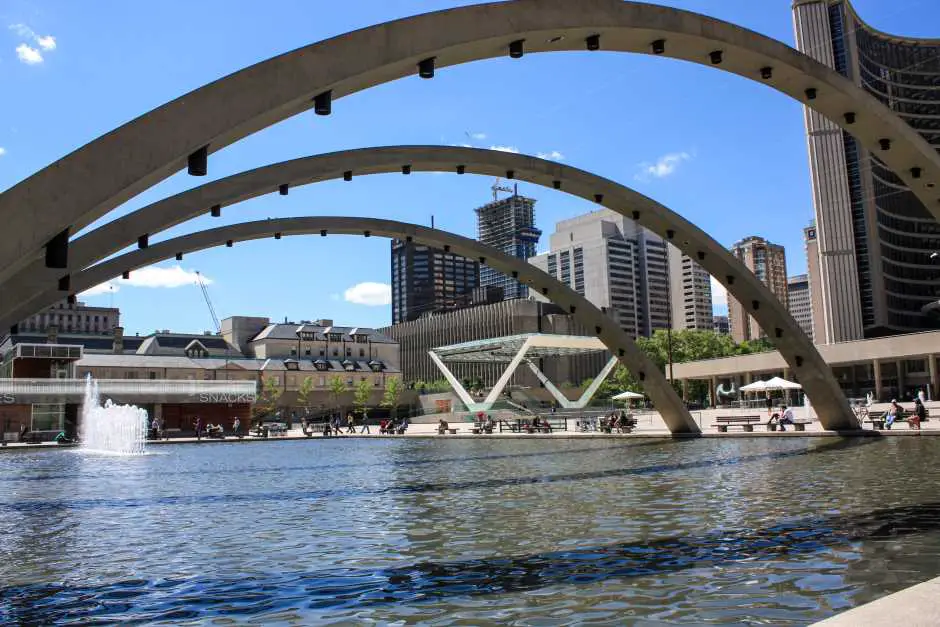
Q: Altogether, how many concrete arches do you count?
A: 3